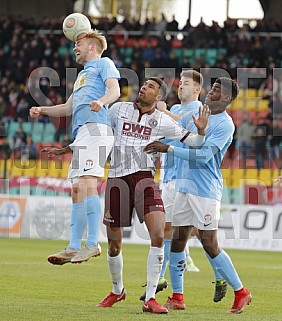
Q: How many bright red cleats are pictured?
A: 4